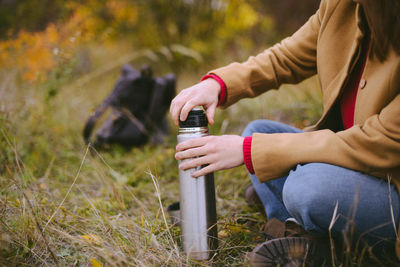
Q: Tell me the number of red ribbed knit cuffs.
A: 2